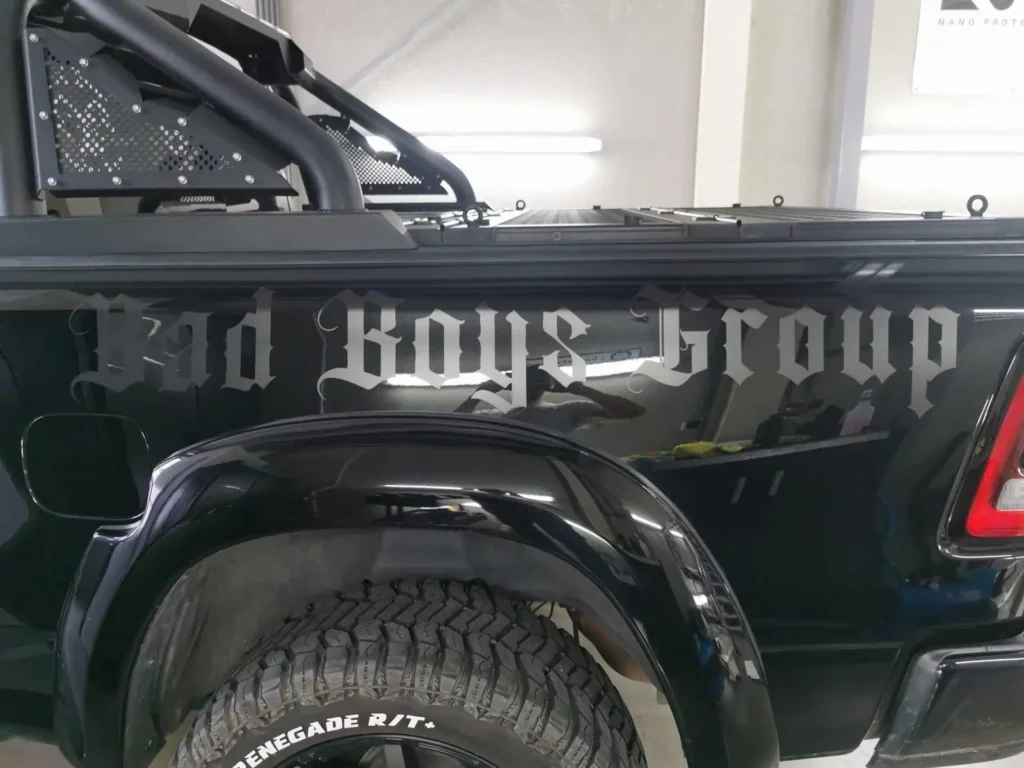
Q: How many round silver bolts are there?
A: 10